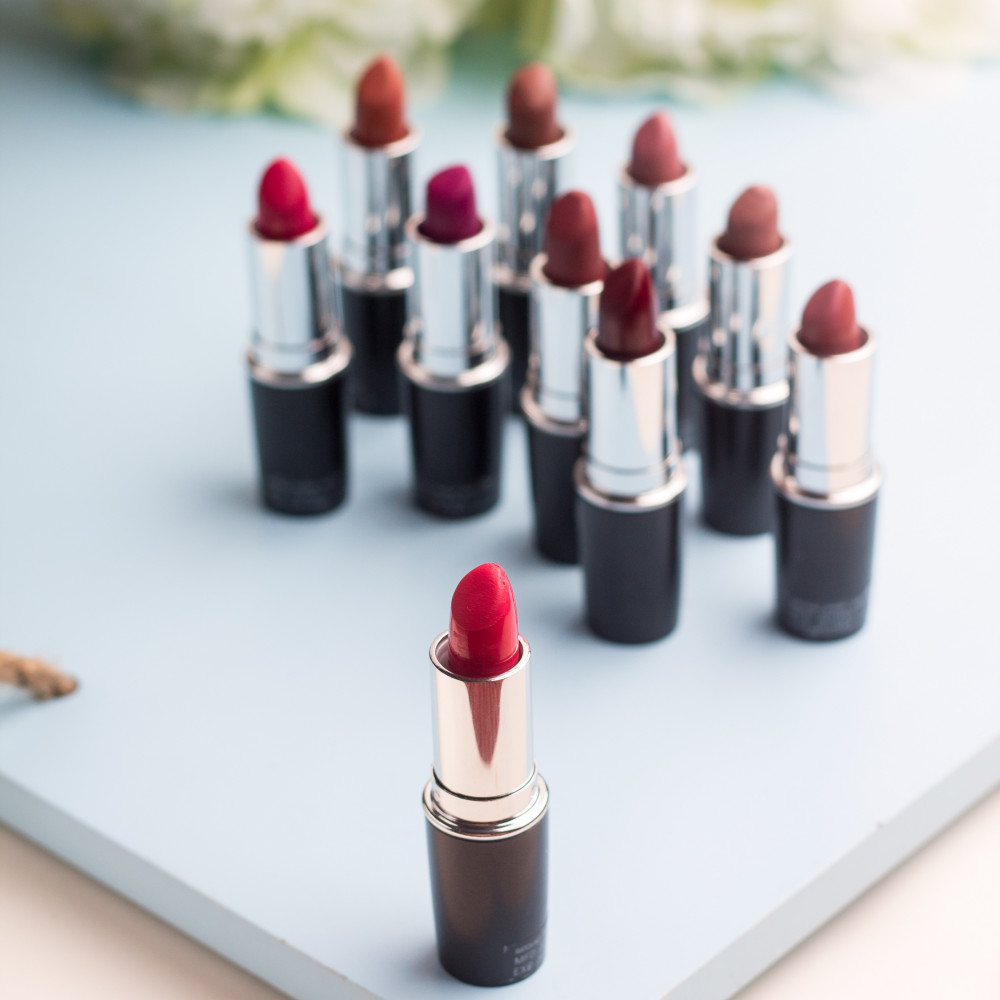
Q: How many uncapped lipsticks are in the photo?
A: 10